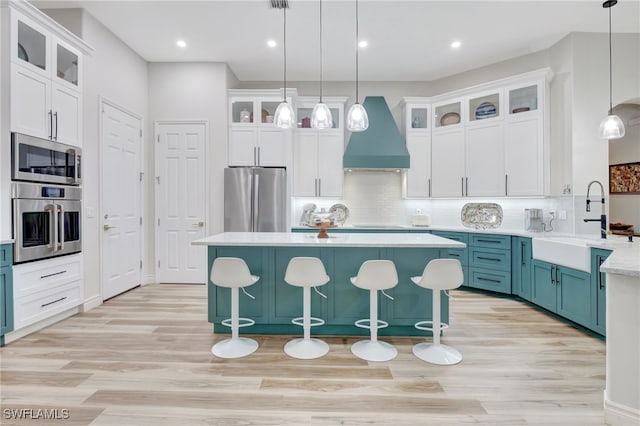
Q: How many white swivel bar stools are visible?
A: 4